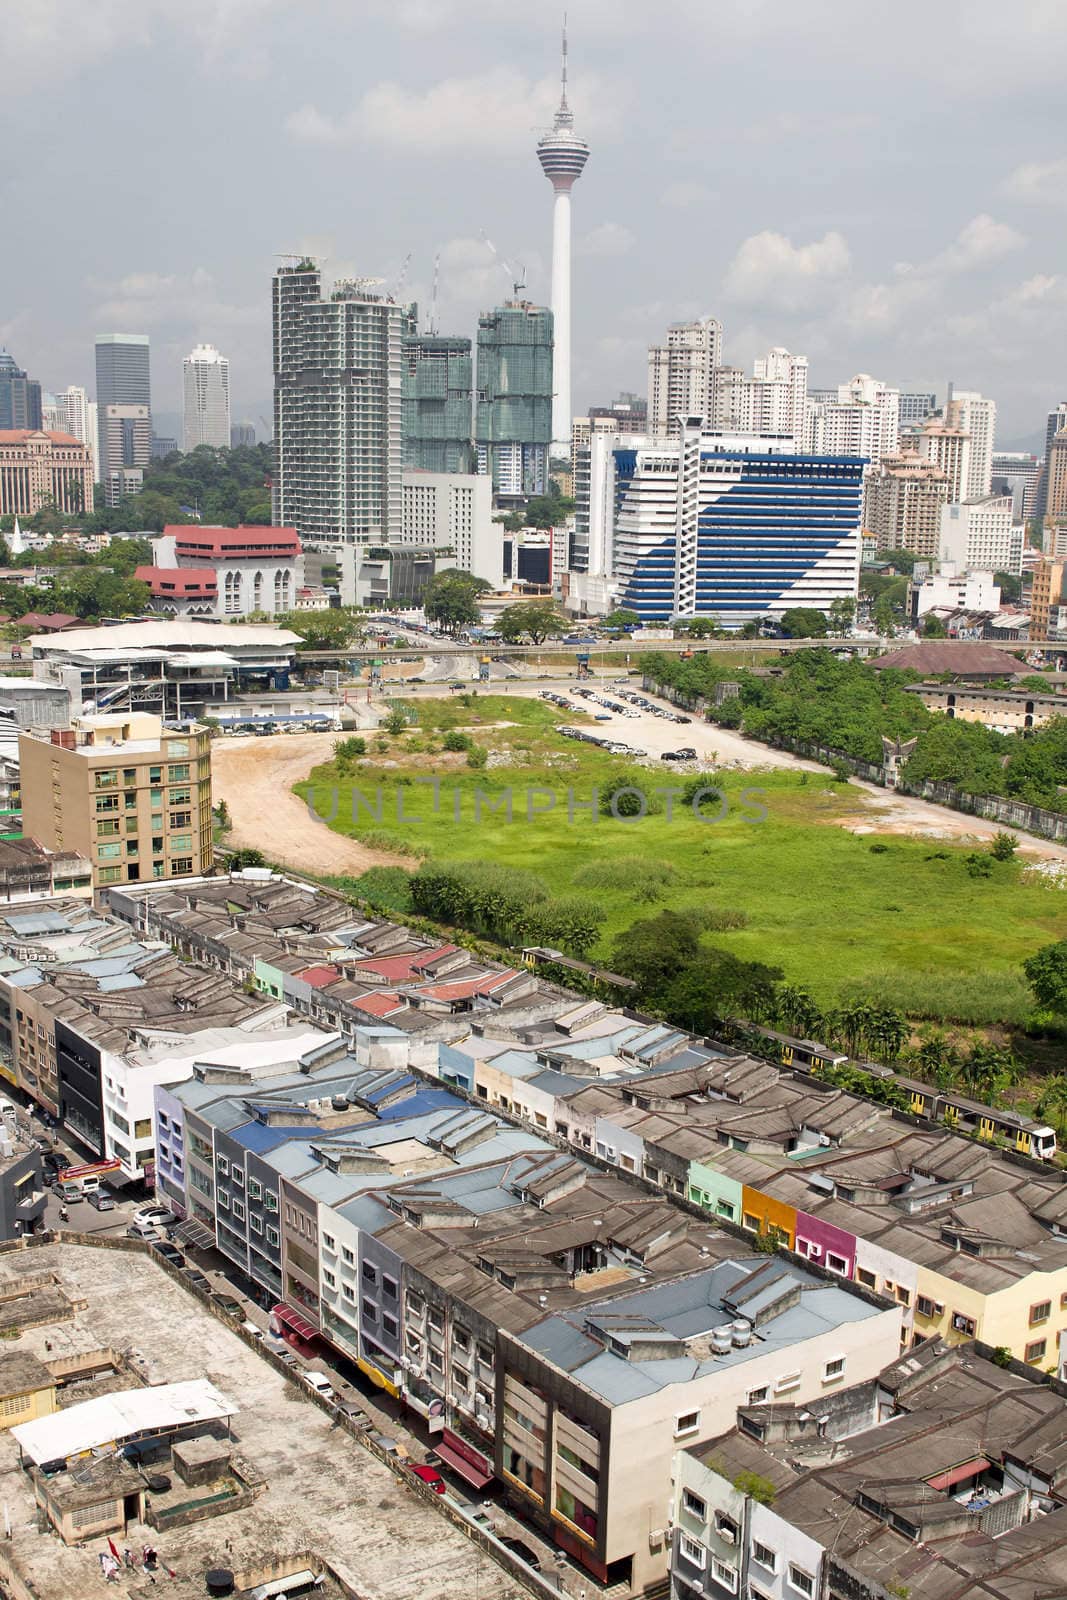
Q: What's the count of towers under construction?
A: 2